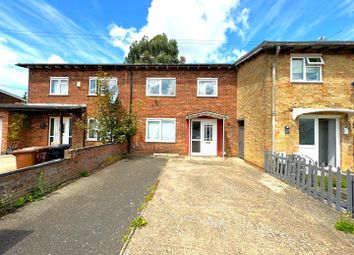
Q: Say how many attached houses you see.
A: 3